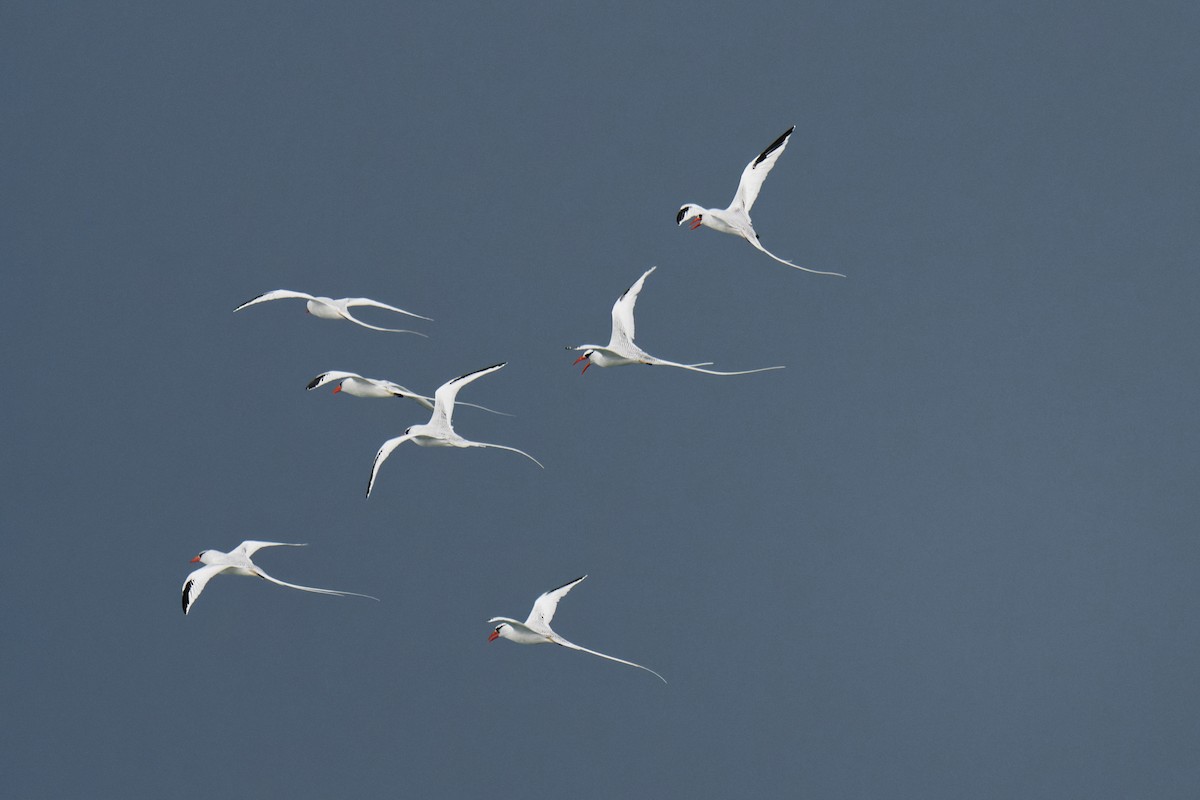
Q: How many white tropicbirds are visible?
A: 7